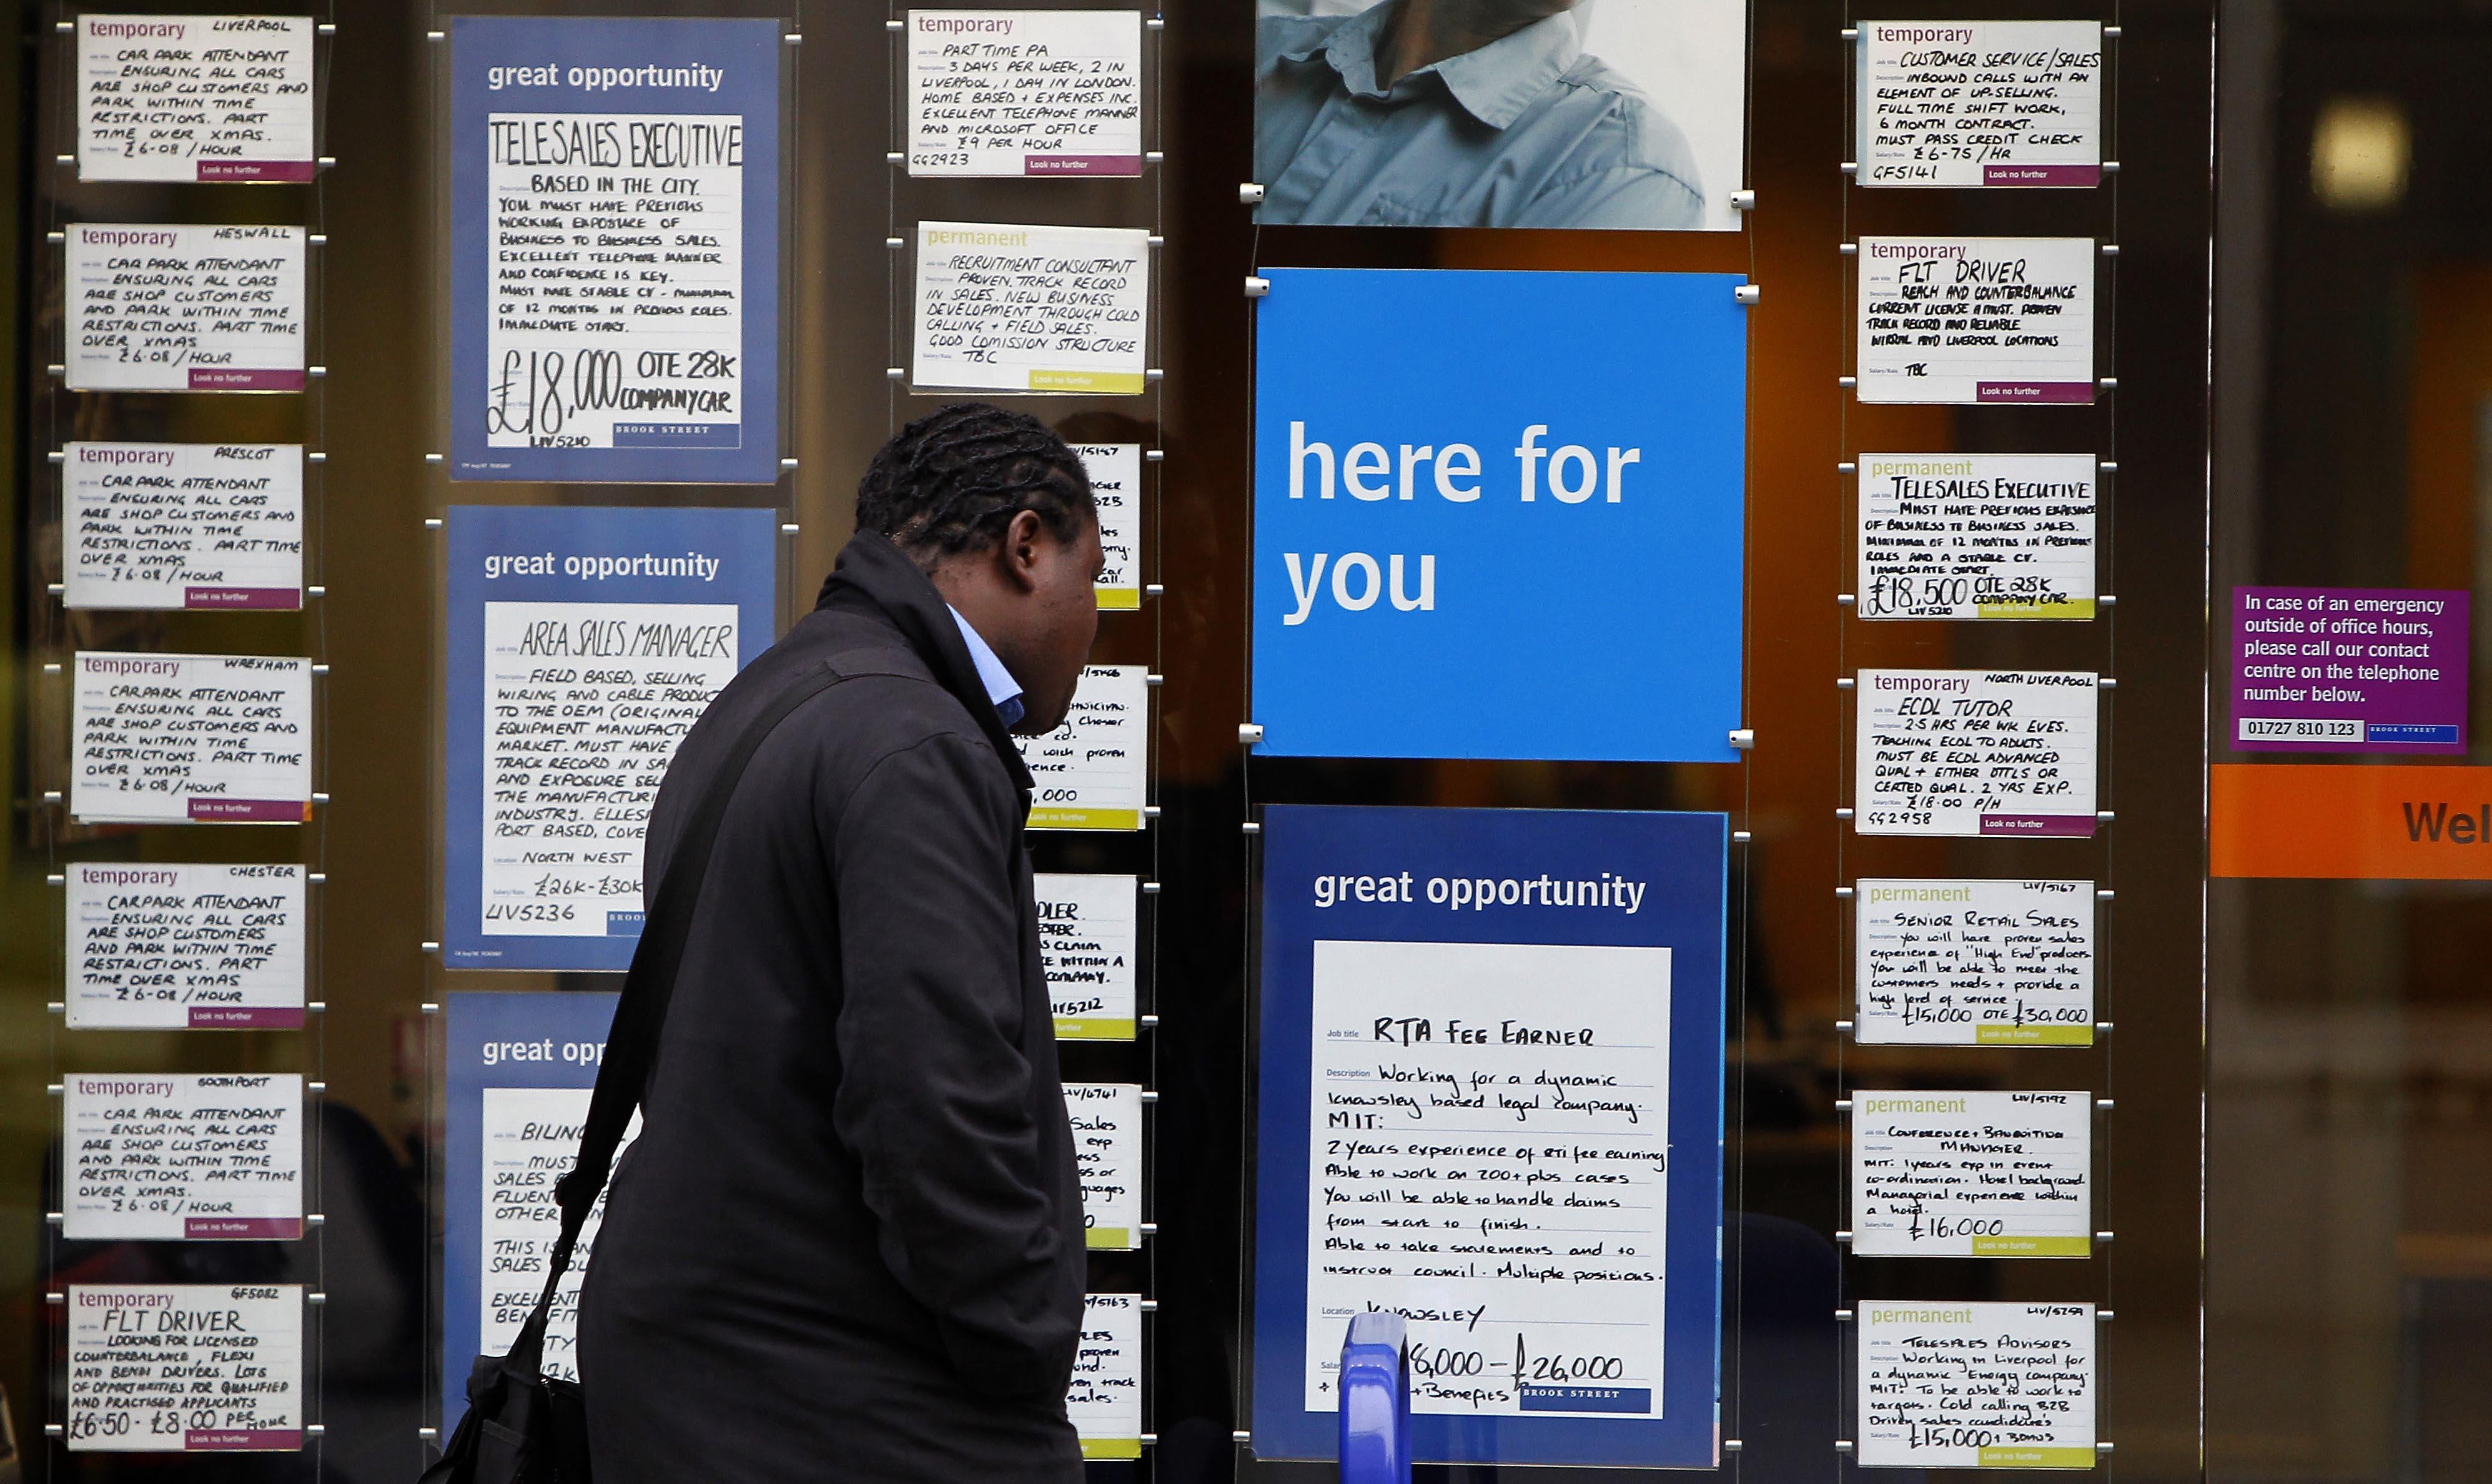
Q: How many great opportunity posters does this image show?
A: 4